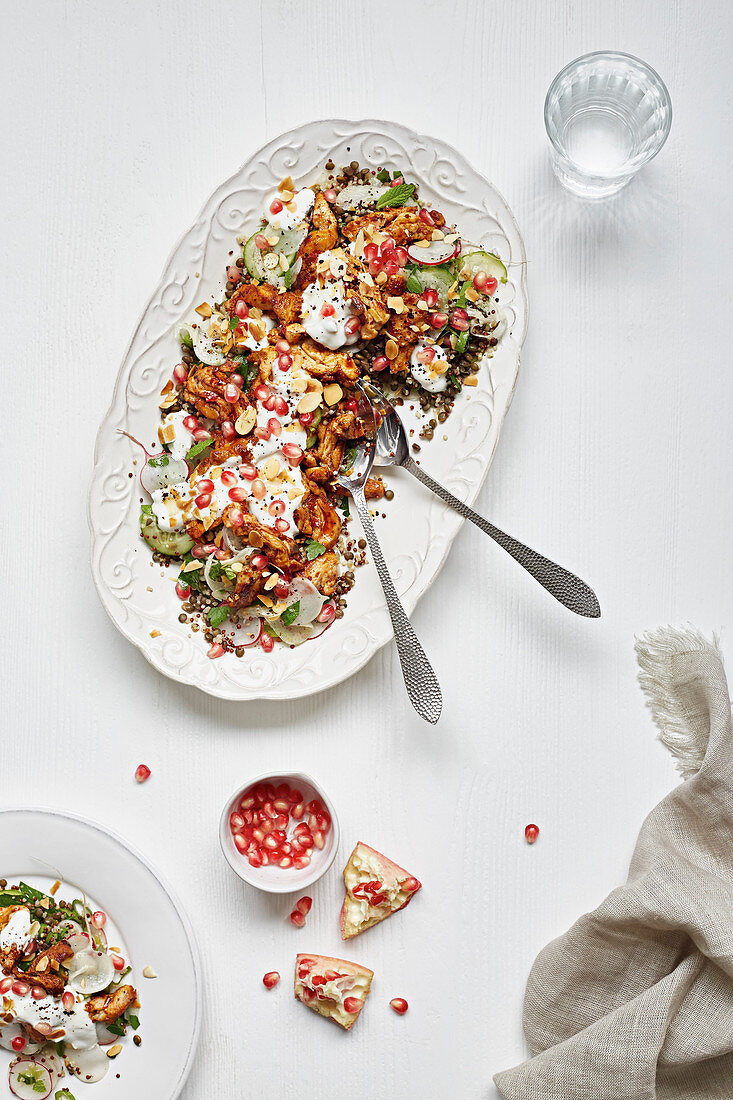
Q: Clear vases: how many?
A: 0